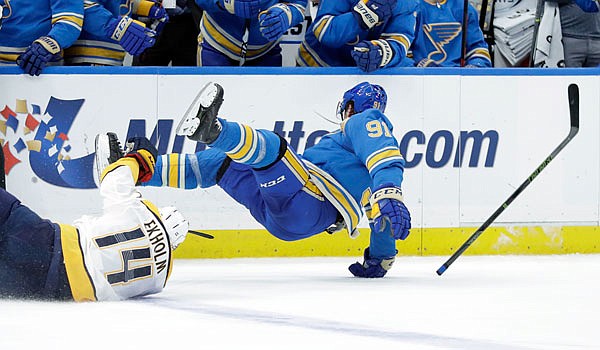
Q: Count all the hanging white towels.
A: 1